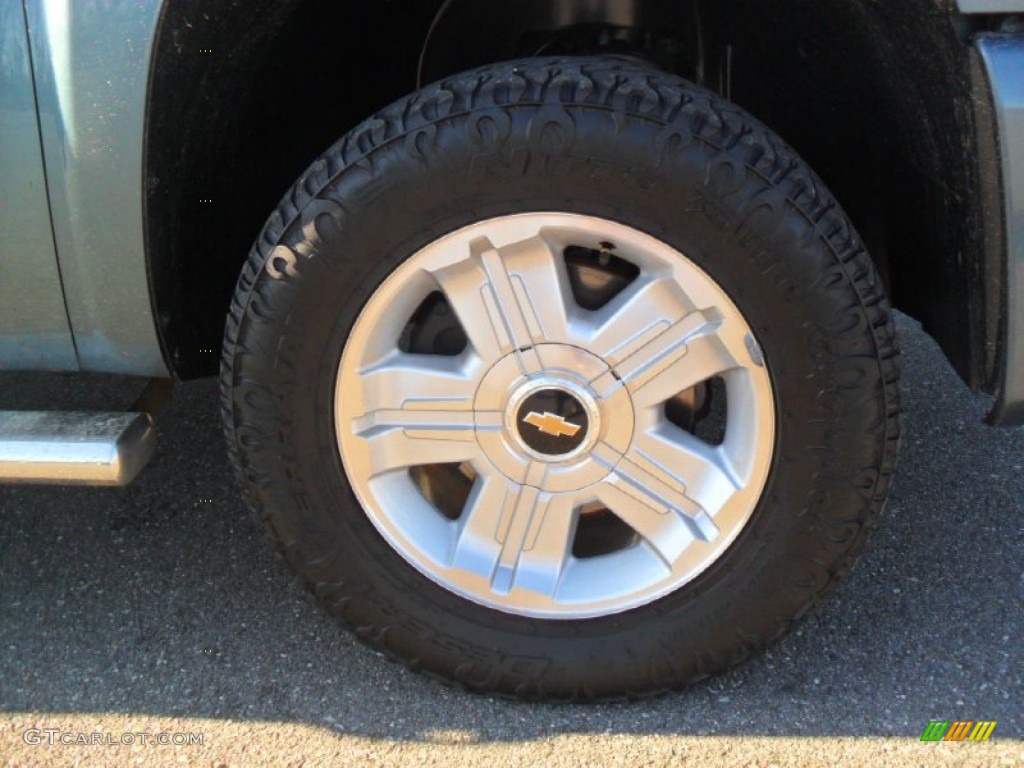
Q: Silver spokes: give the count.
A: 5